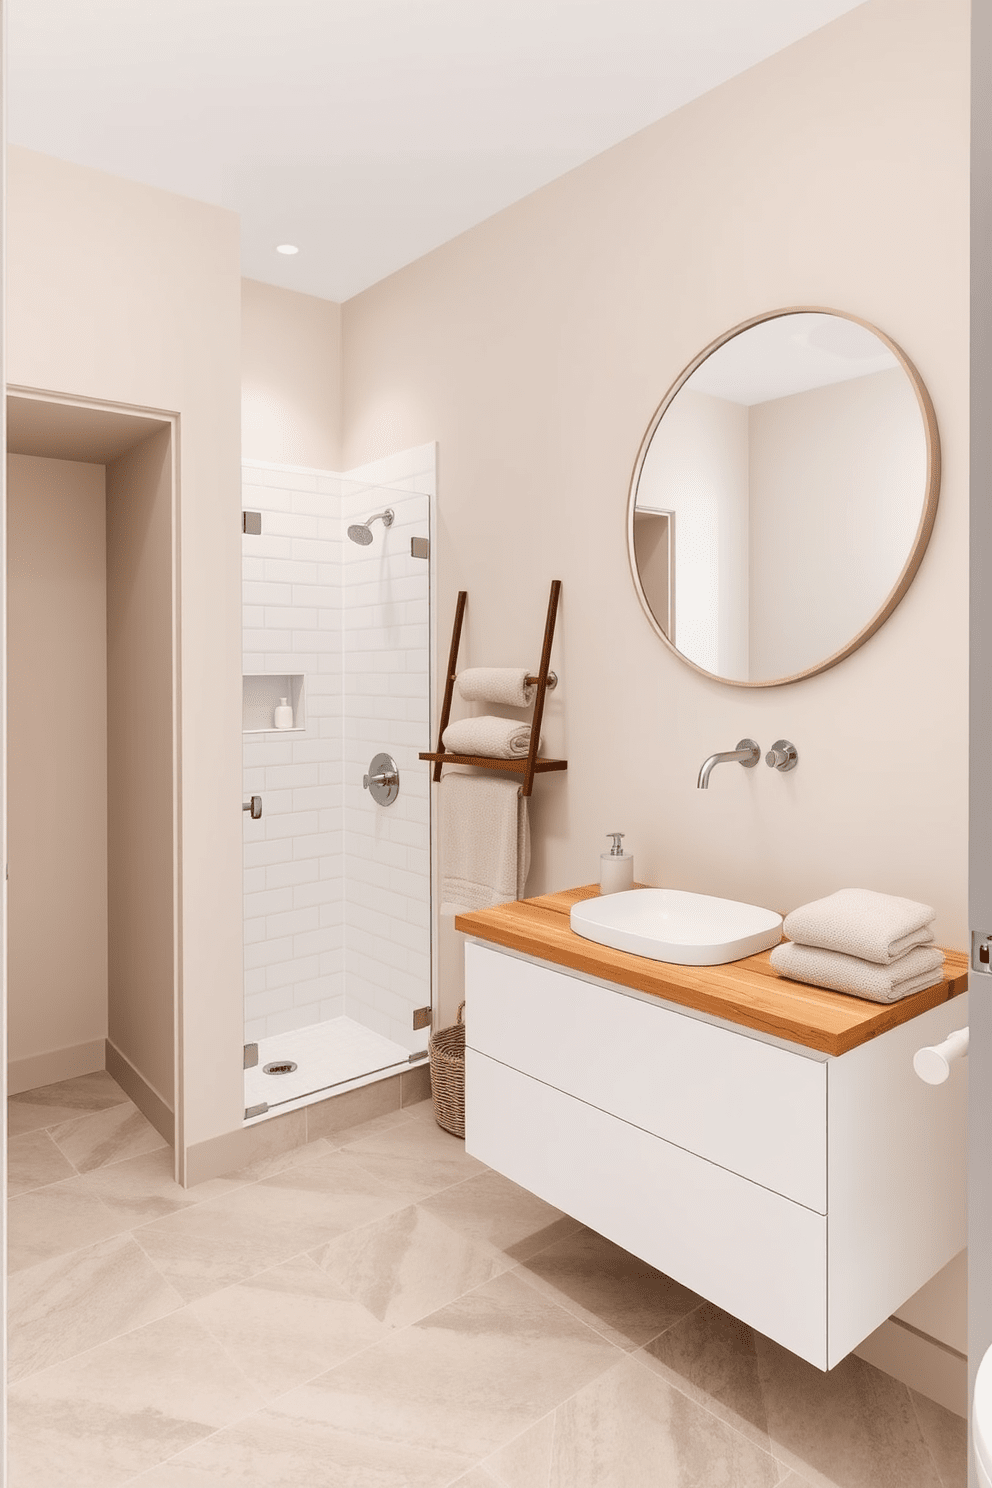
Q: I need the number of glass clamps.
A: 6